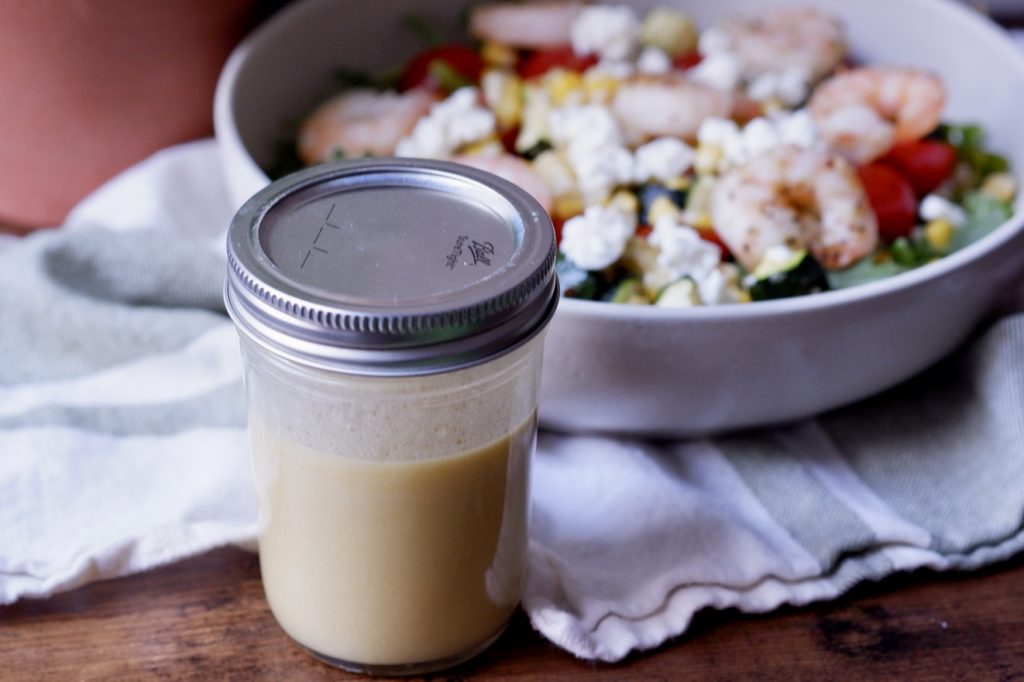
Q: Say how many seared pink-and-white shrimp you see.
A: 7